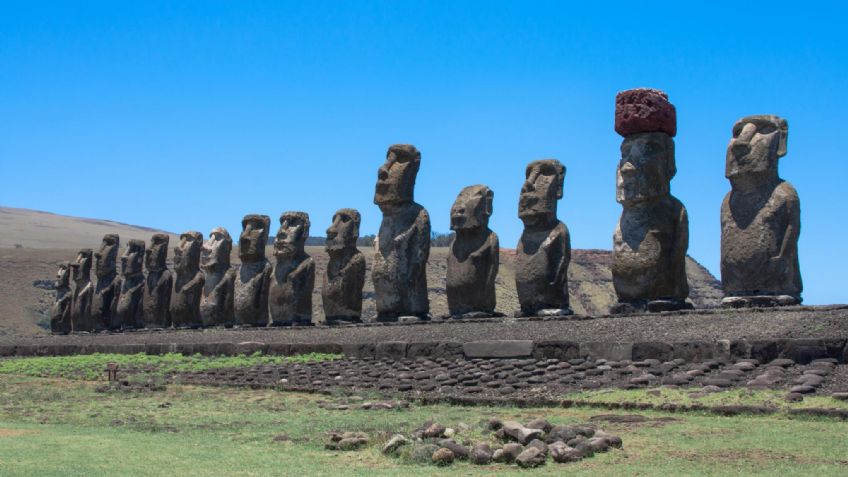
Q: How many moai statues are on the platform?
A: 15